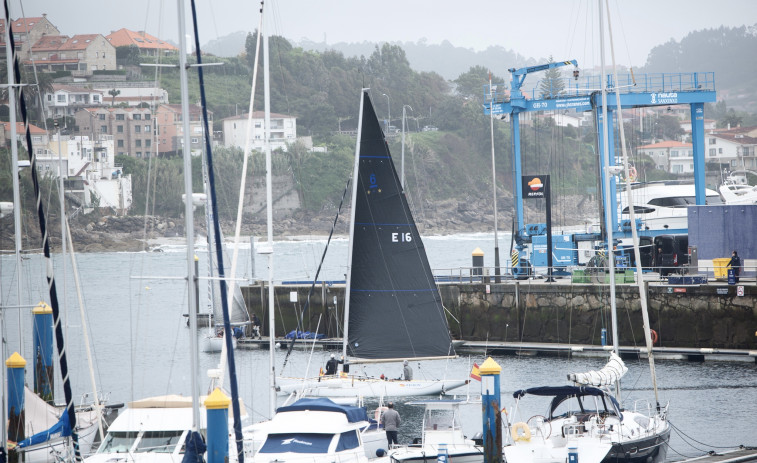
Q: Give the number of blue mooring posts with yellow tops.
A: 4